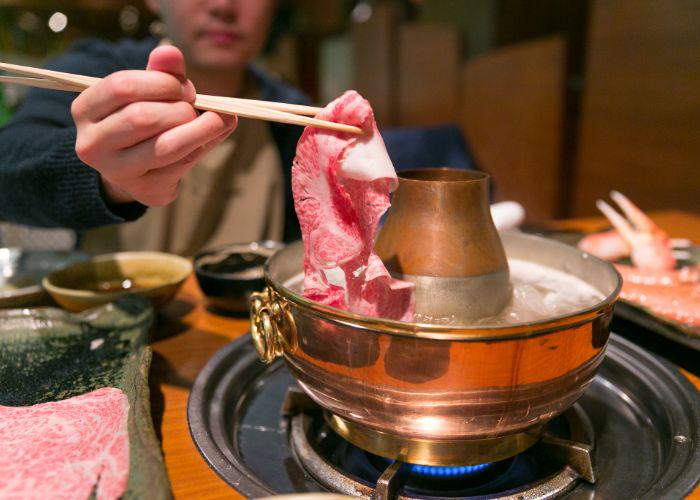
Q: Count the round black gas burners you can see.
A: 1